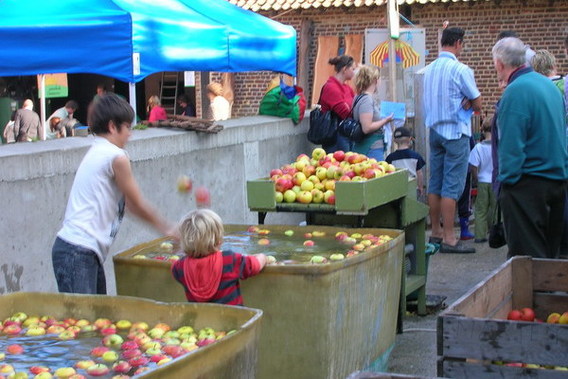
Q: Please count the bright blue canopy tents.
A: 1